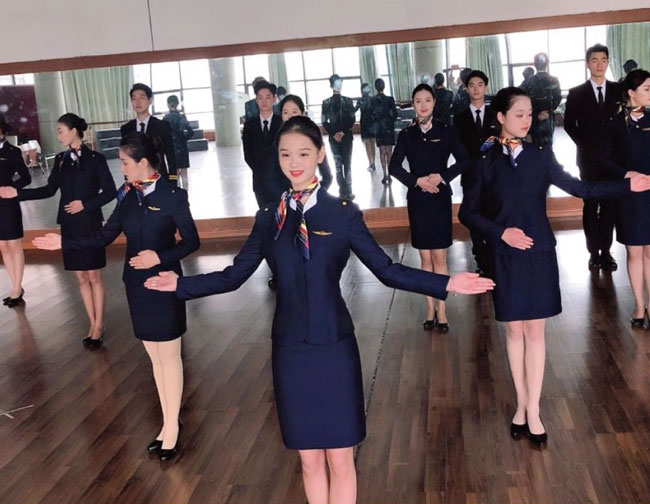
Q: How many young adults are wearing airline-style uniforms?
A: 12